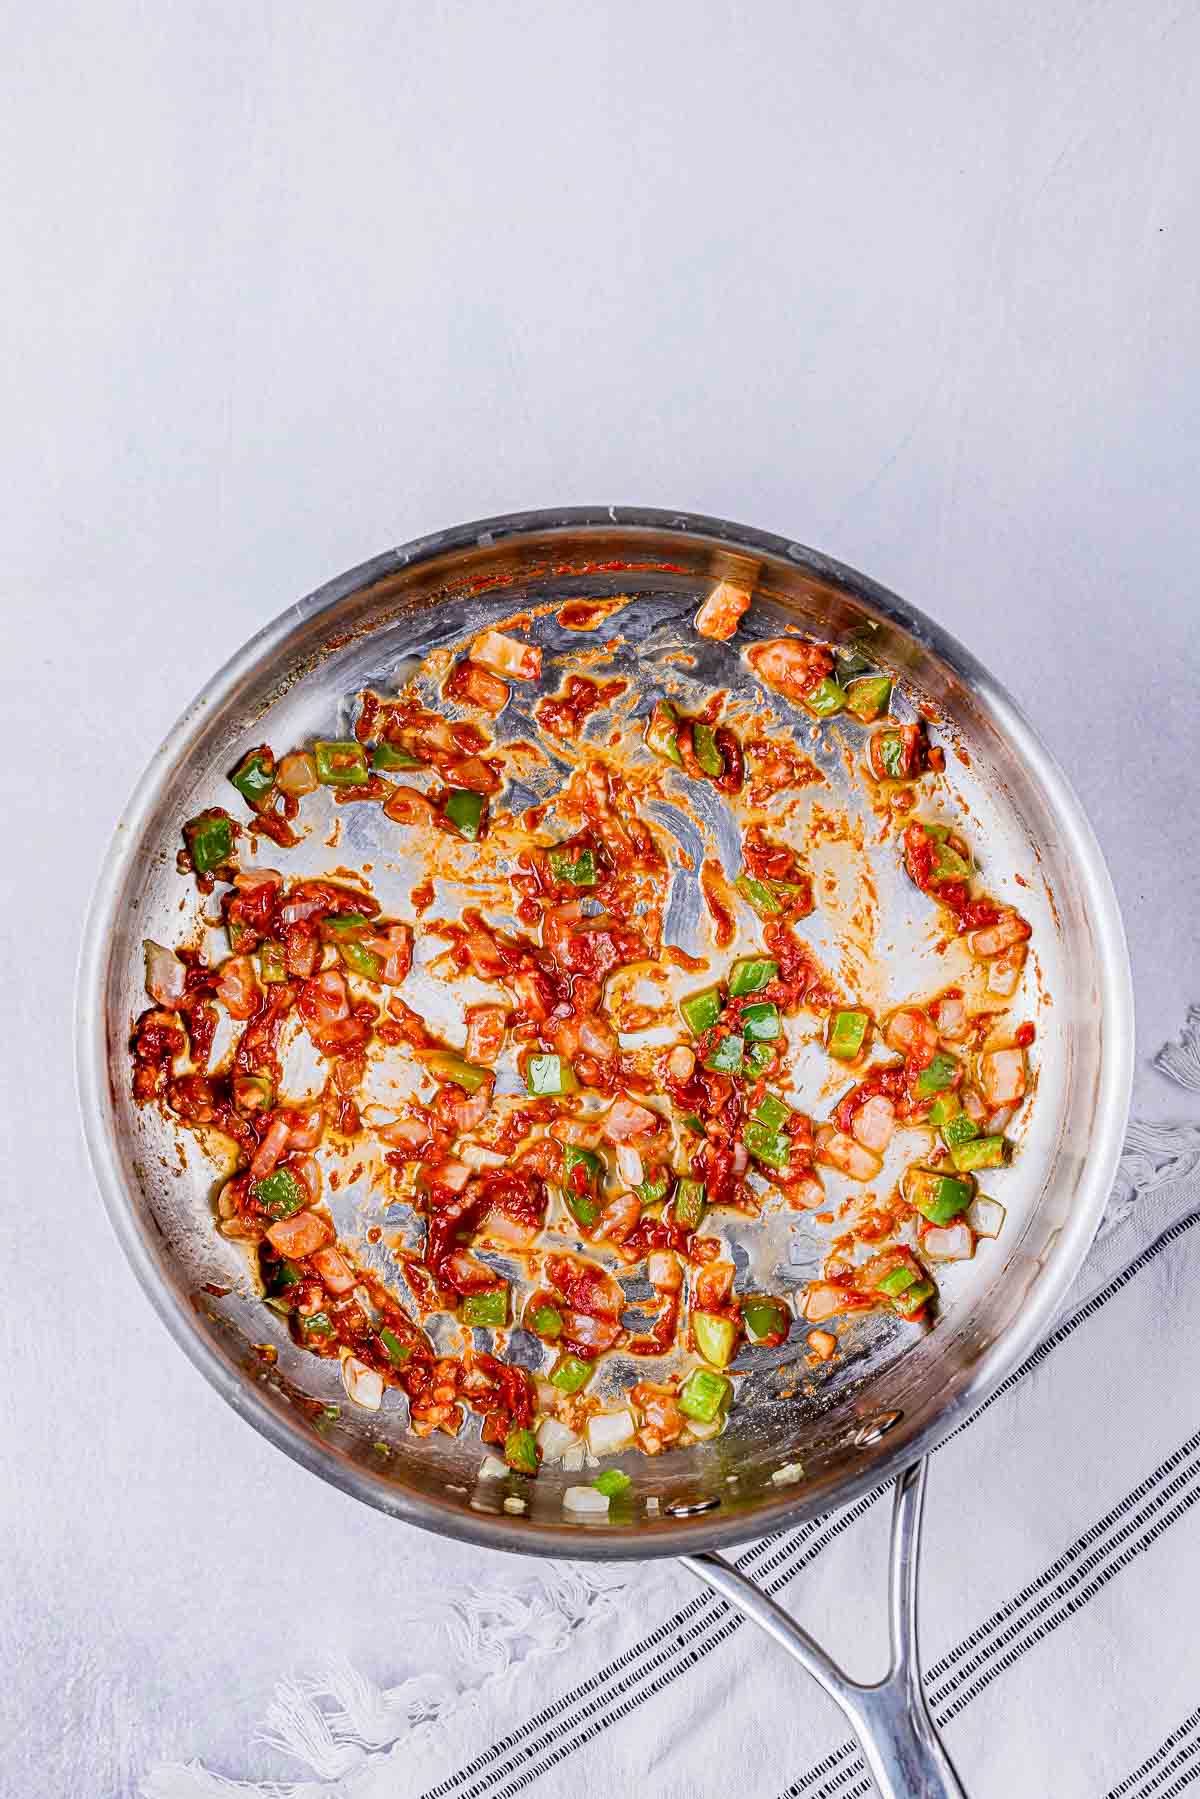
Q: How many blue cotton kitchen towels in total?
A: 0